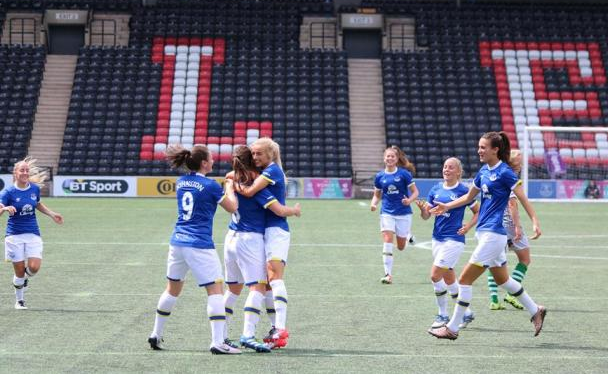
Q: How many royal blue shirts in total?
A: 7